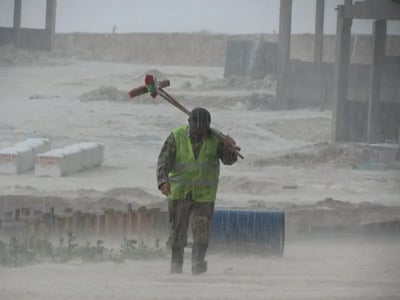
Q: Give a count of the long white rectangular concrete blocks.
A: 2